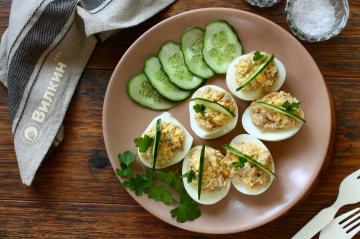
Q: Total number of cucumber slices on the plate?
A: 5